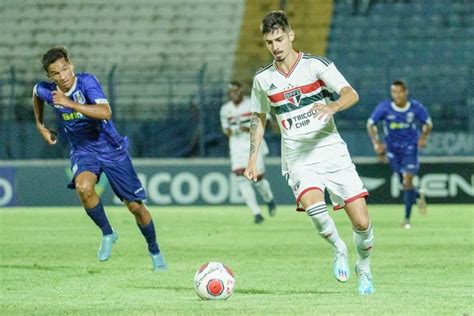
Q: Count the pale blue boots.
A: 4